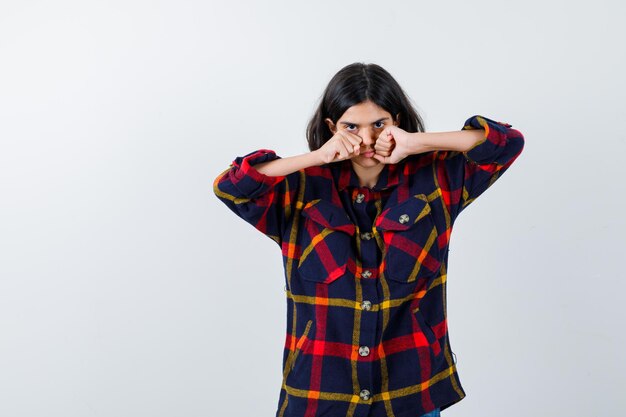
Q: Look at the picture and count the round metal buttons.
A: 7